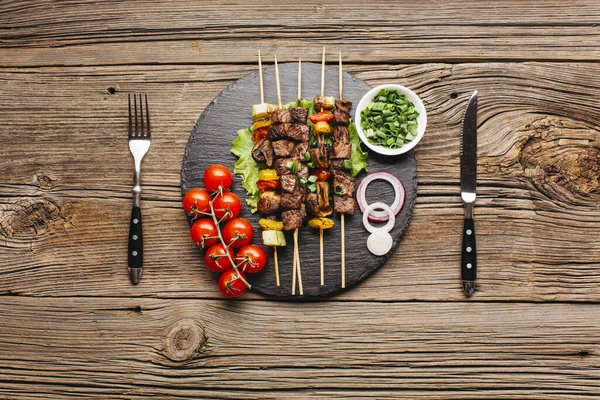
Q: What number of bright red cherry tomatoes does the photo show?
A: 8